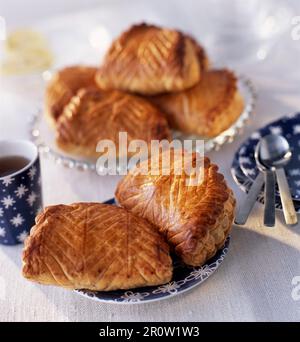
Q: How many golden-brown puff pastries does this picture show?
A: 6